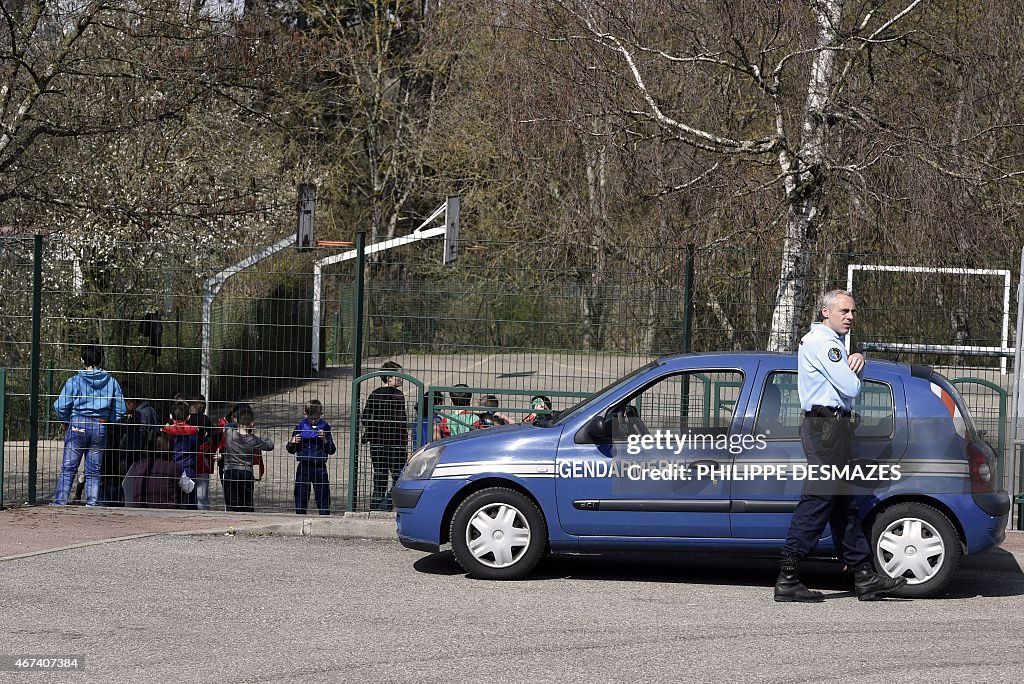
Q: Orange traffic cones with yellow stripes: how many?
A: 0